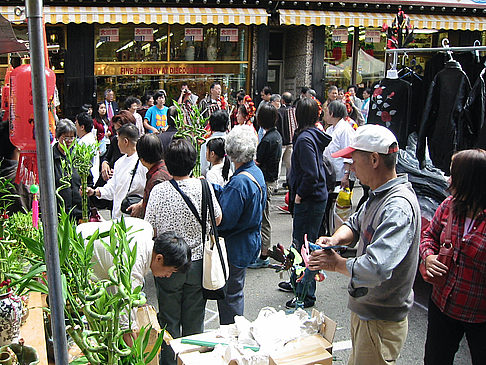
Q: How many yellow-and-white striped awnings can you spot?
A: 2